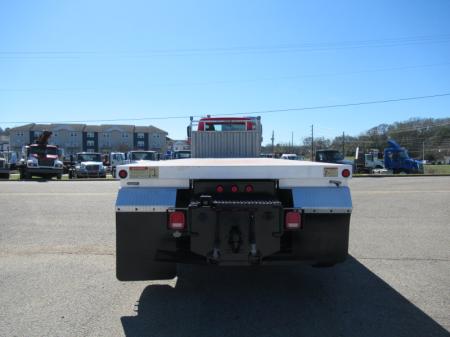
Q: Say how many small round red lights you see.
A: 5